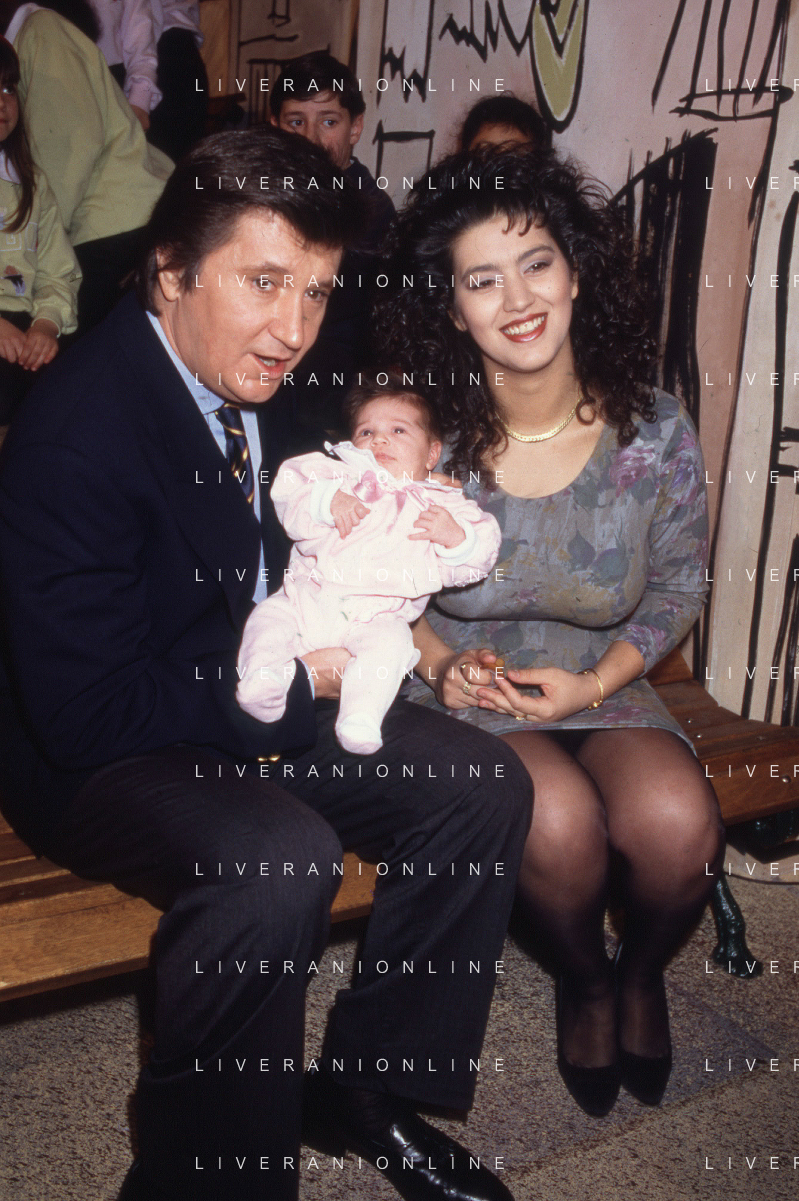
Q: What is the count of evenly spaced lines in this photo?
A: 12